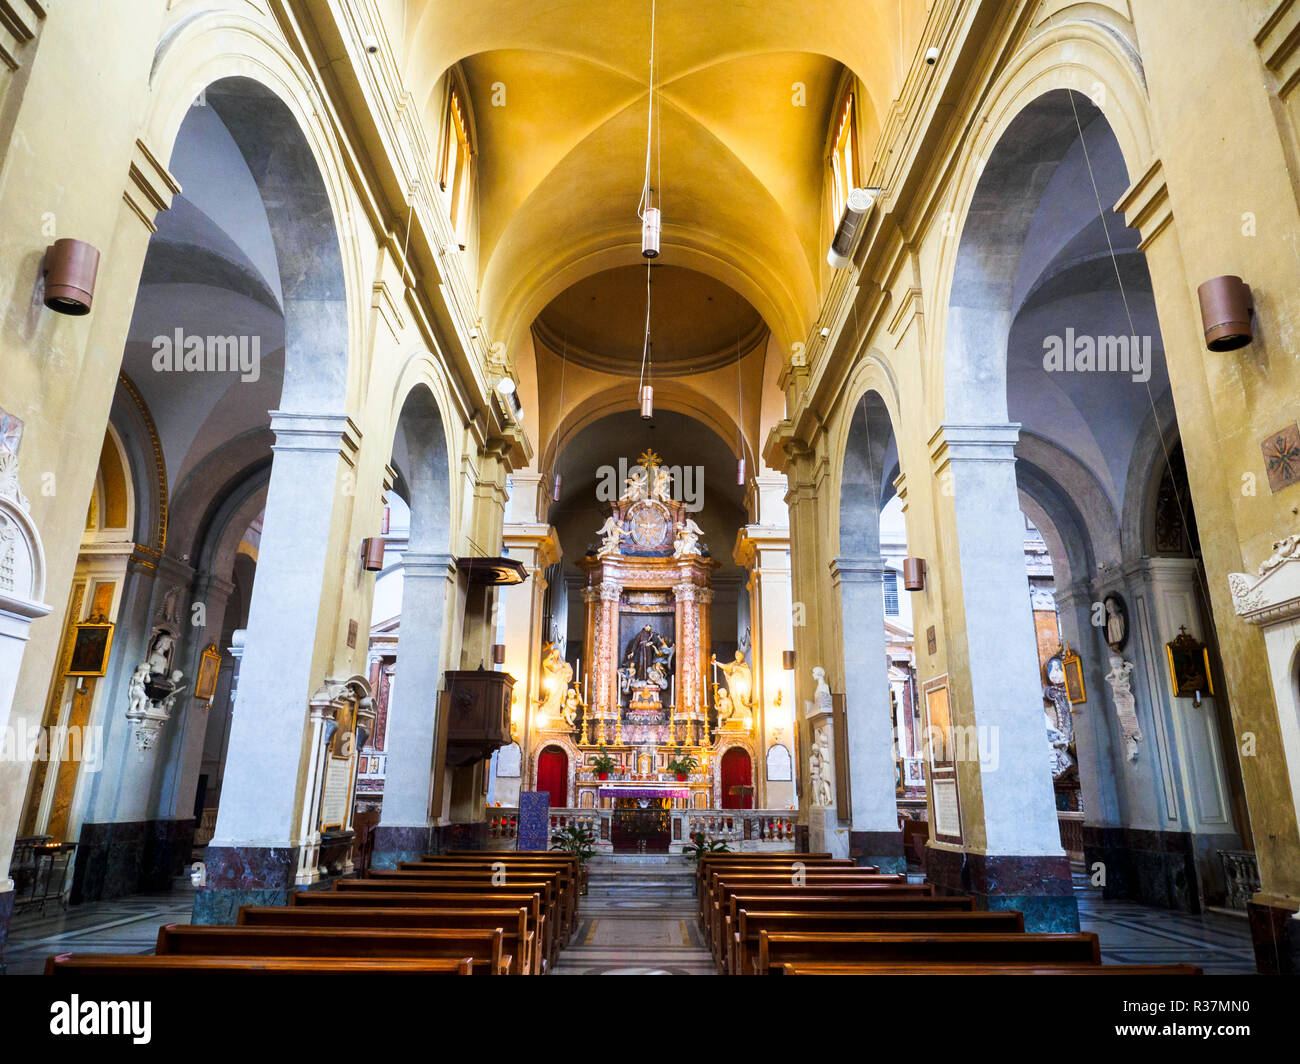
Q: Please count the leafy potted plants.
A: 4